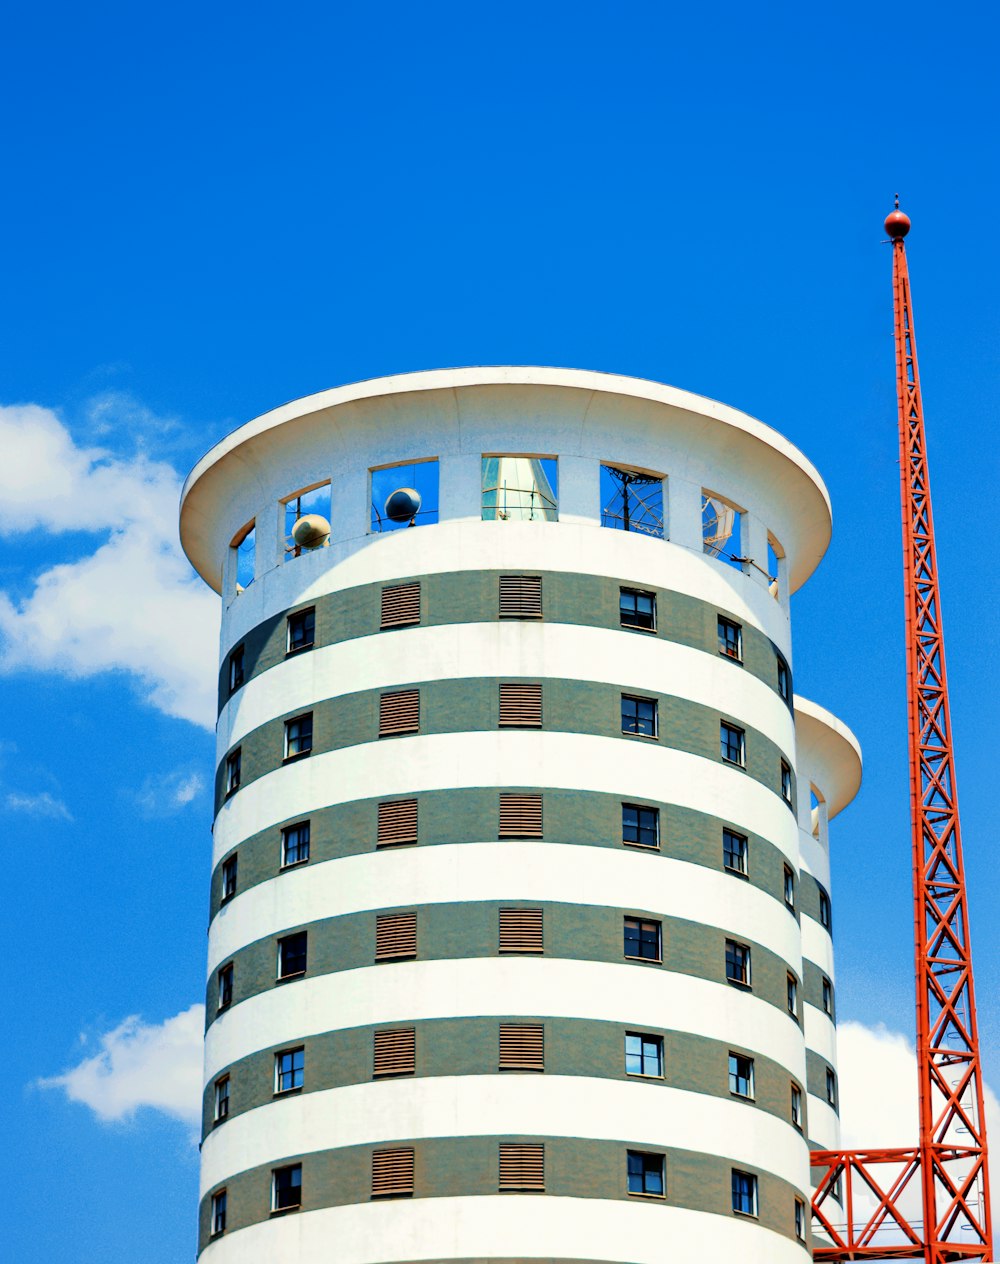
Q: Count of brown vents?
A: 12